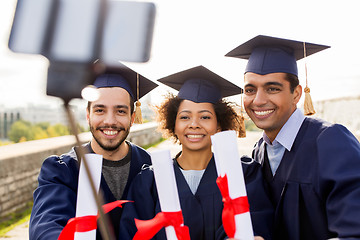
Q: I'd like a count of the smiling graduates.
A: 3